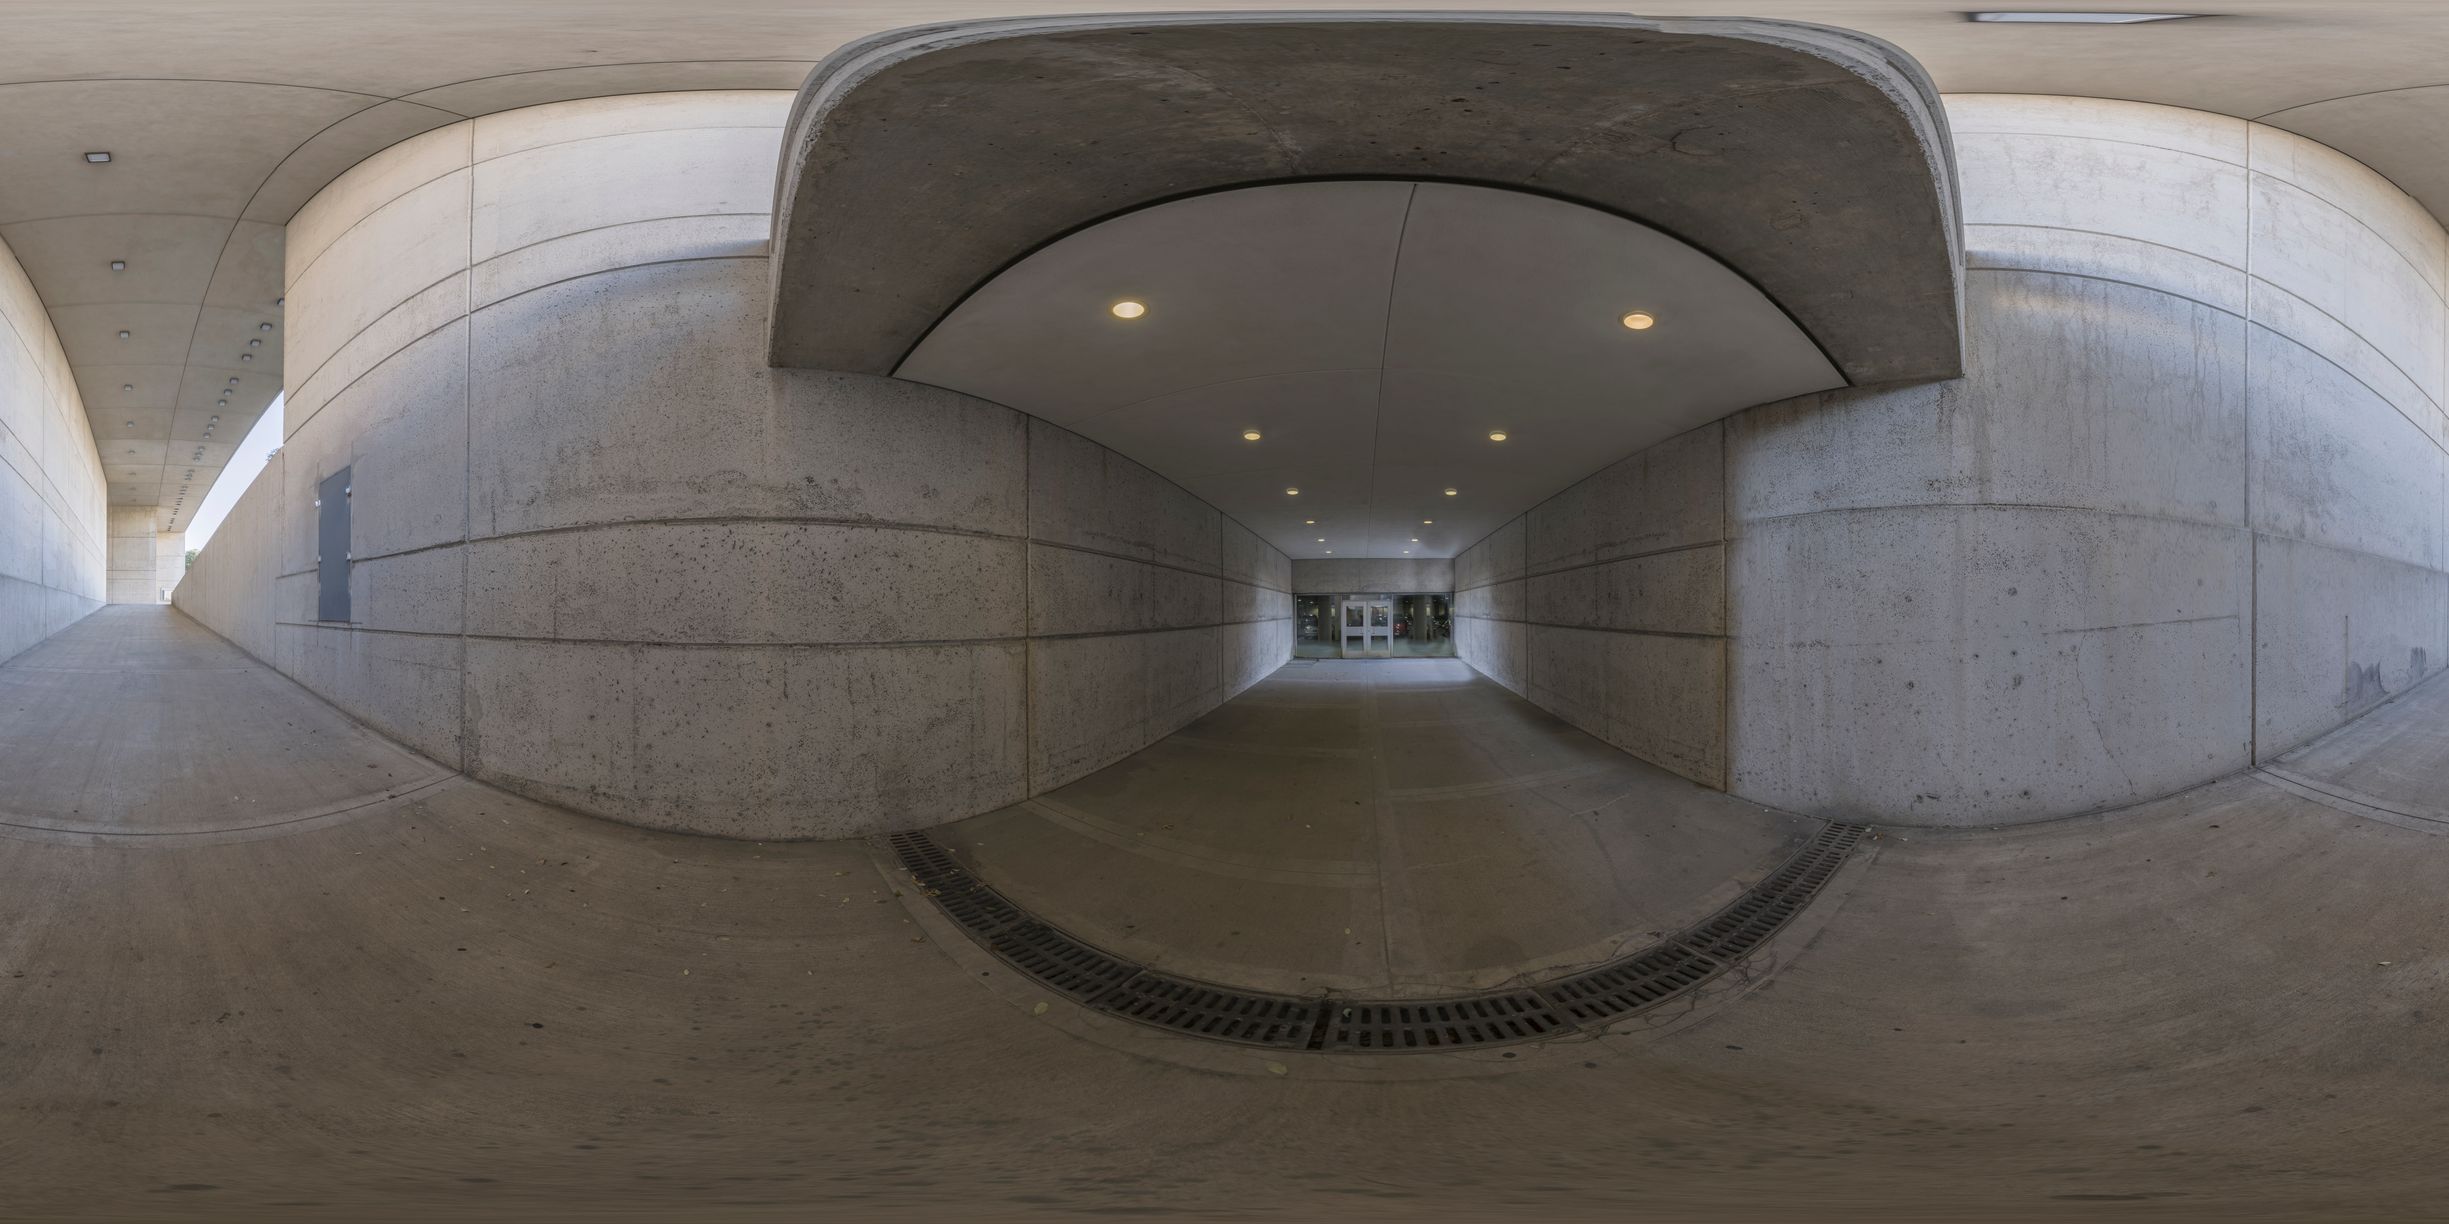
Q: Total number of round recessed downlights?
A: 12